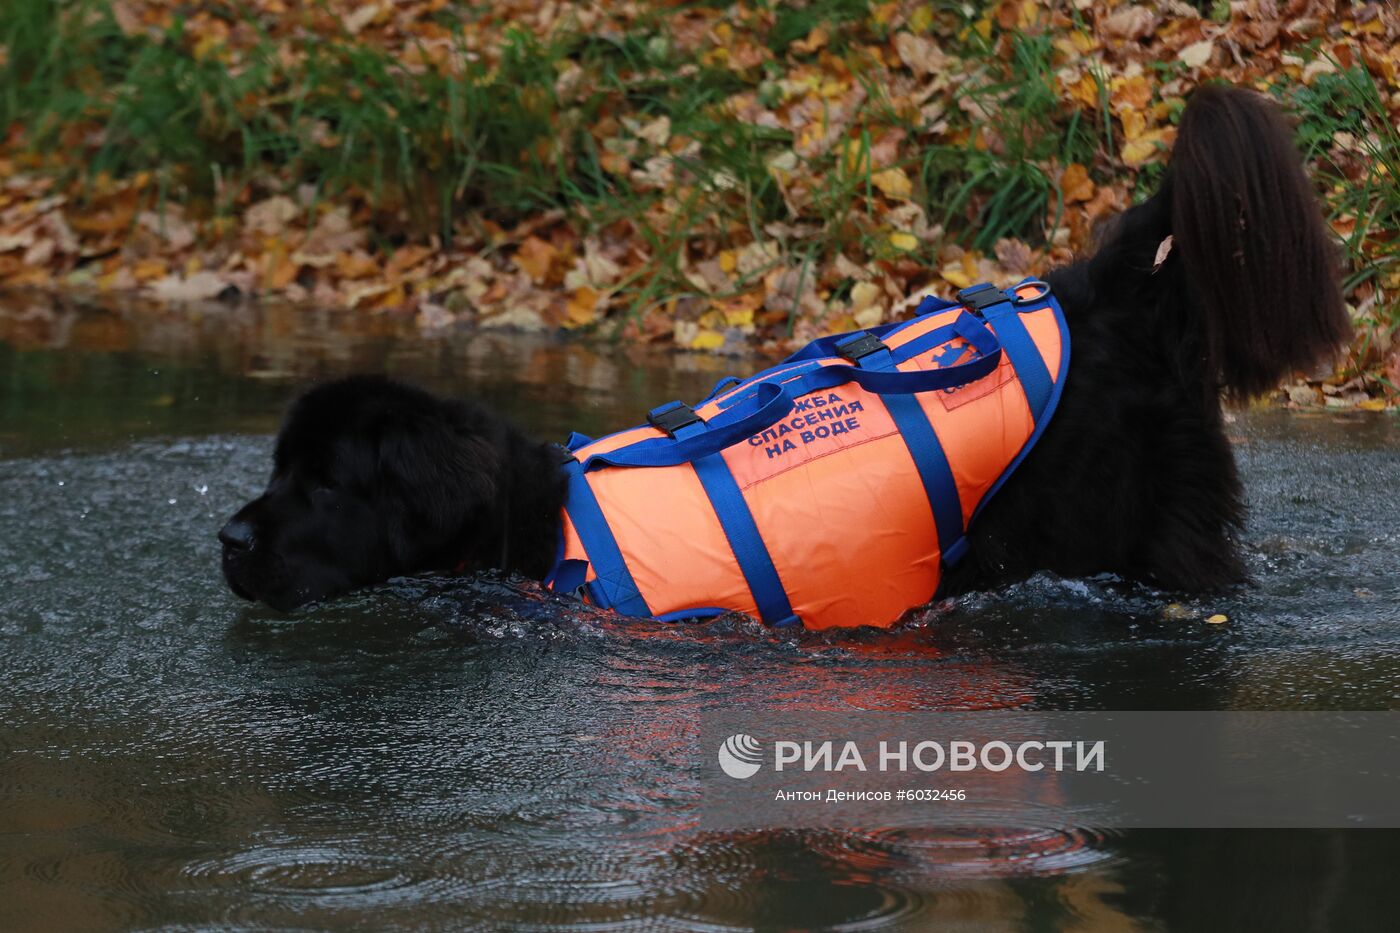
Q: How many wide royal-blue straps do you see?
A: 4